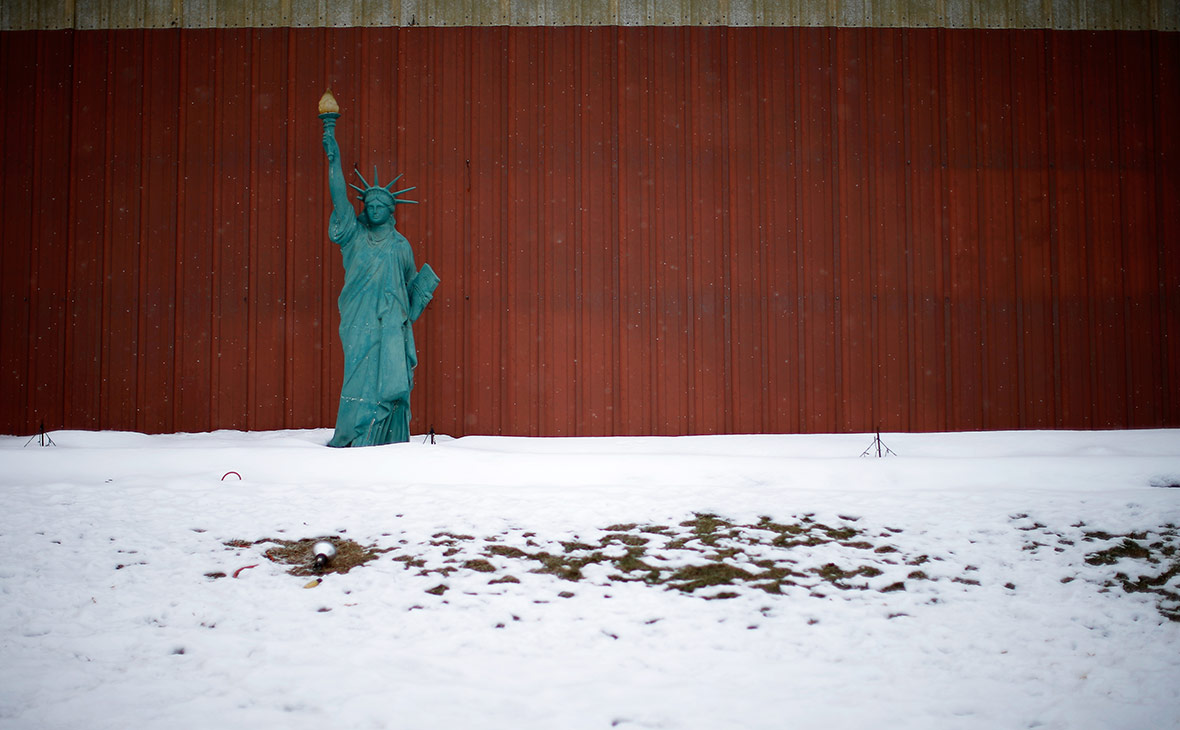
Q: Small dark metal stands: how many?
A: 3